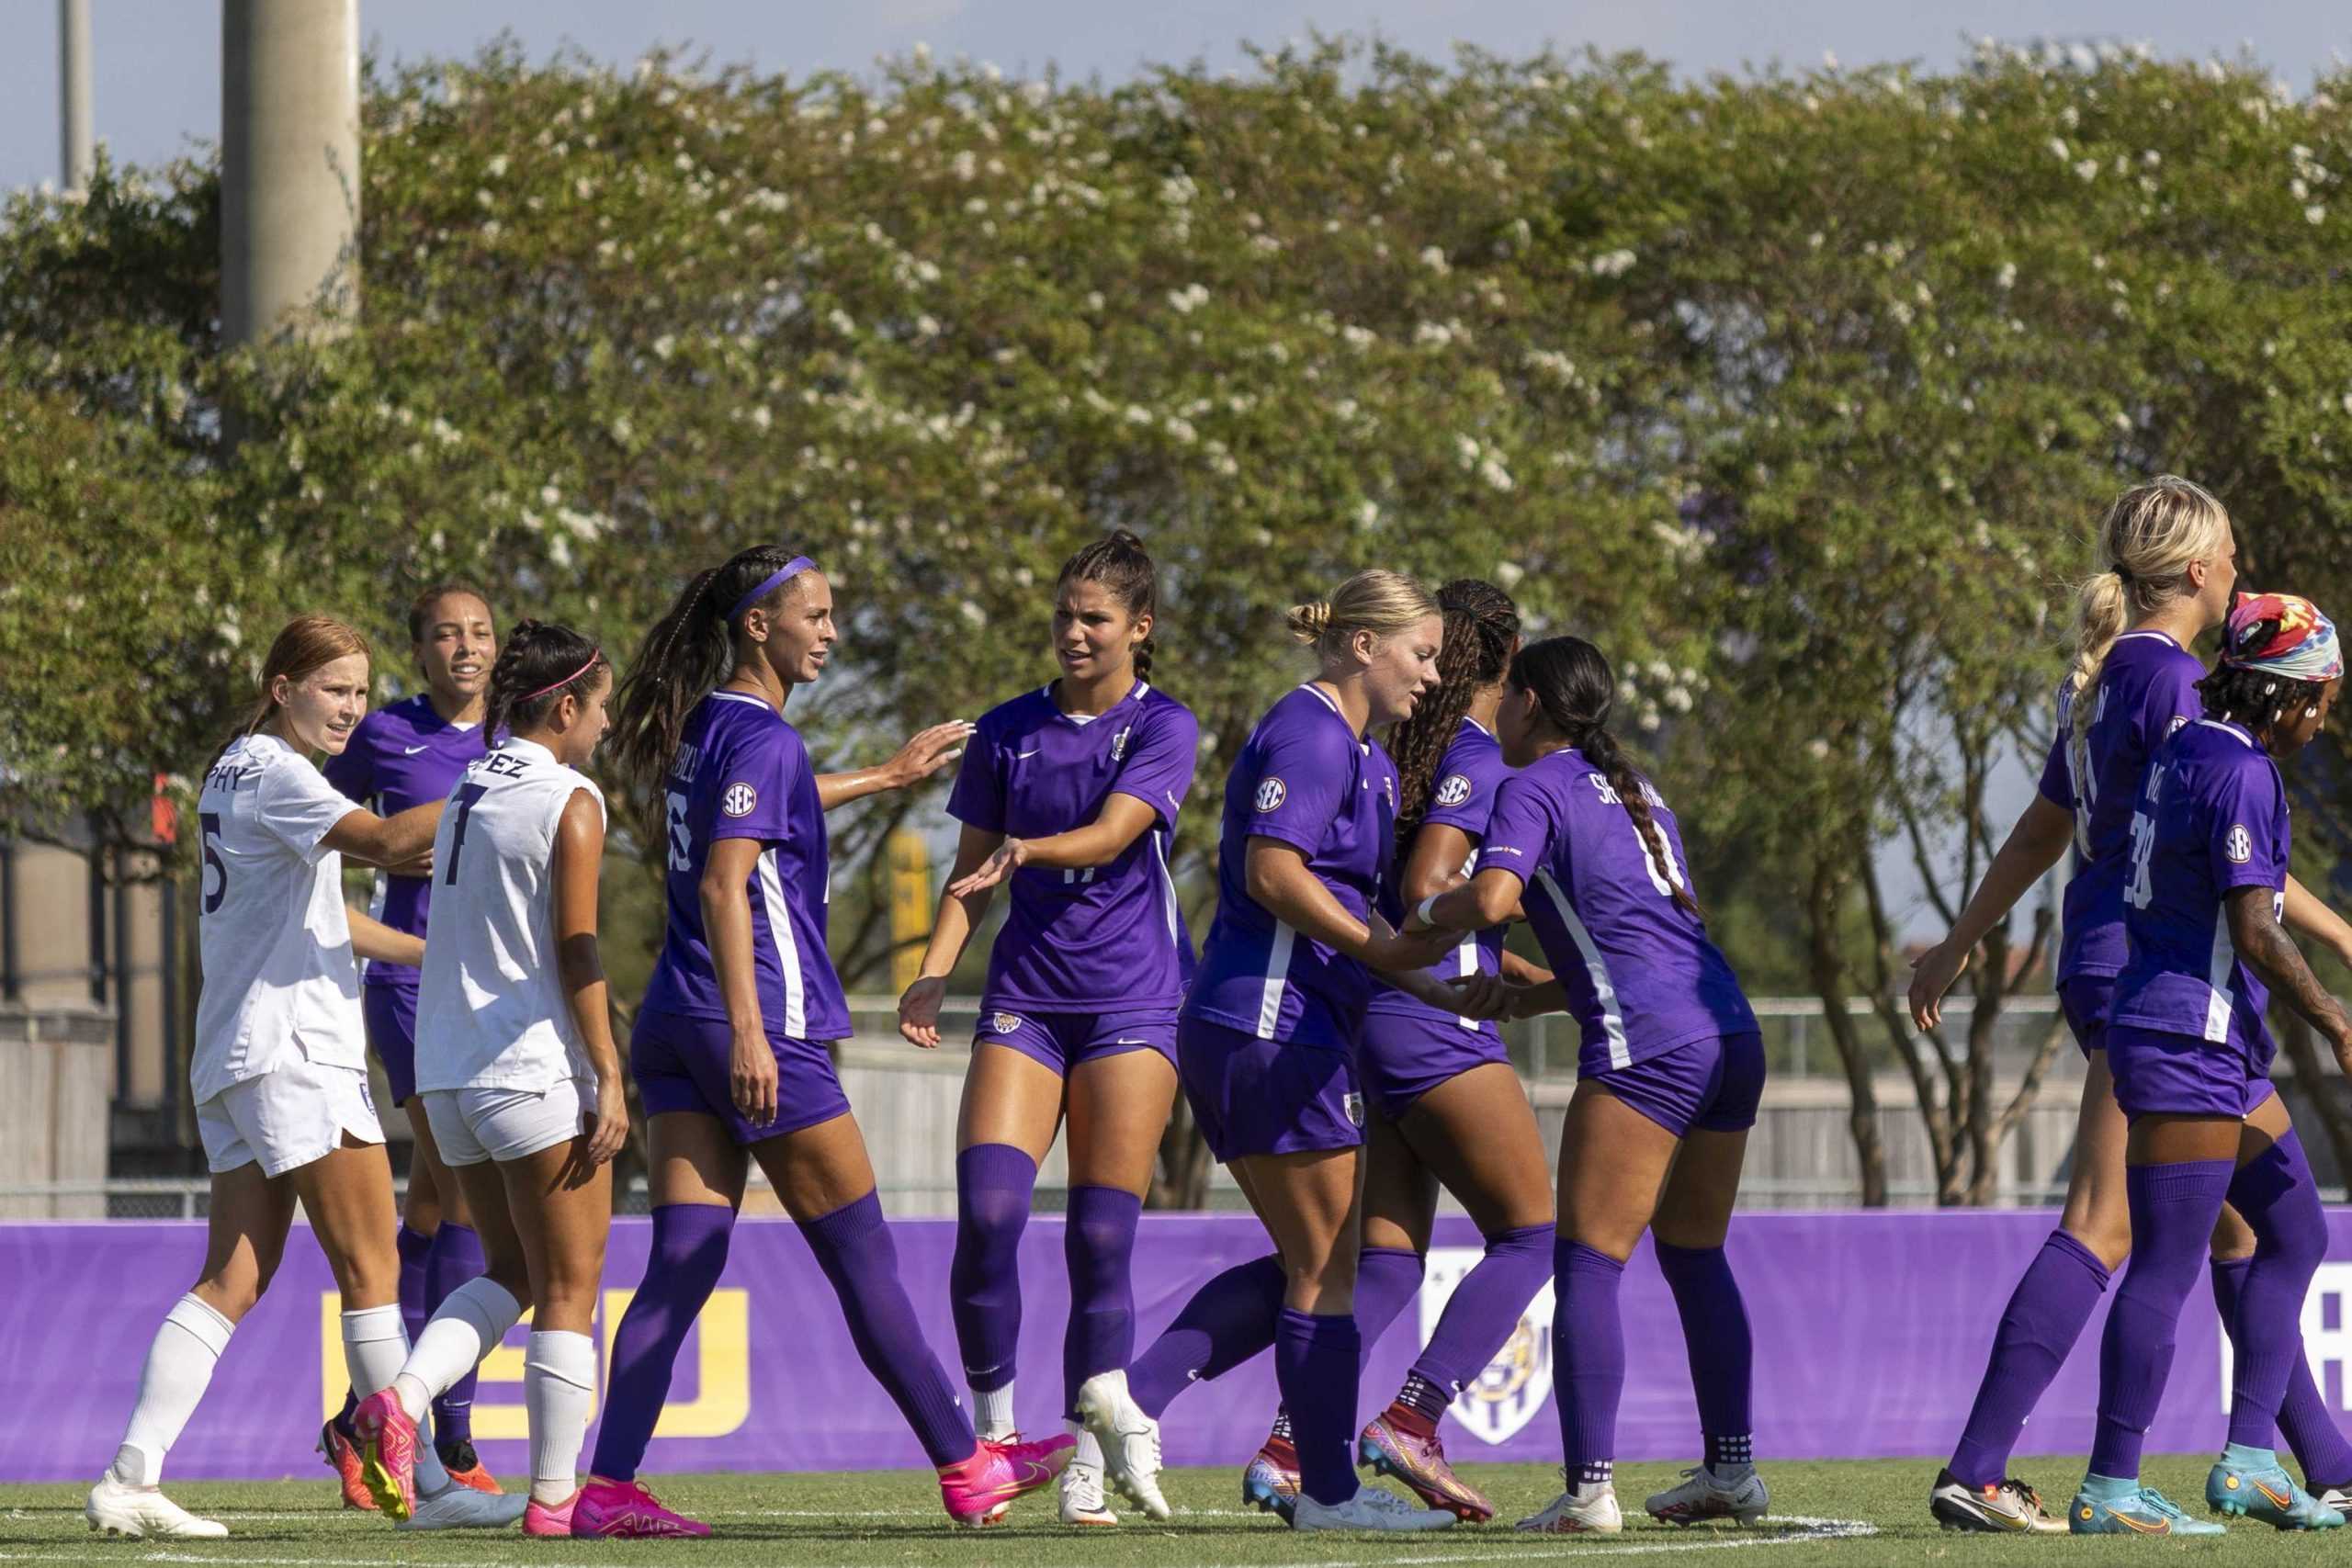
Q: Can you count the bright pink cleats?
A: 4